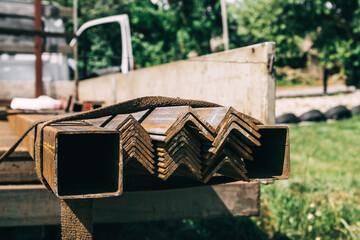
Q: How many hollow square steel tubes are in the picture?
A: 2